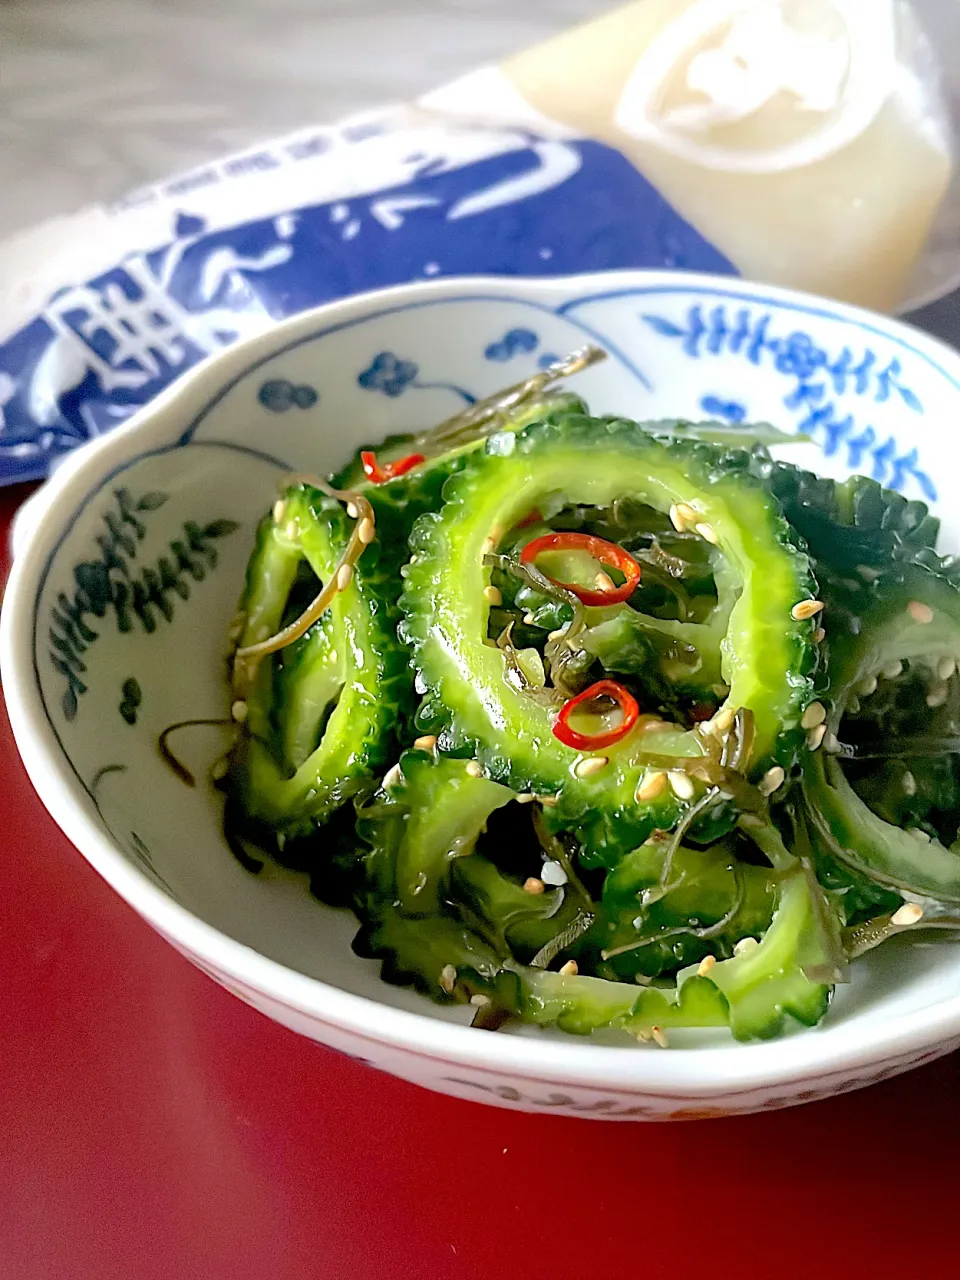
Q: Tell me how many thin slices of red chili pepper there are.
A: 3